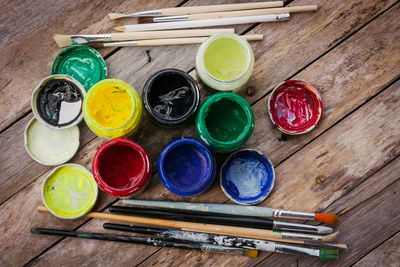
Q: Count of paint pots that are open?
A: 6